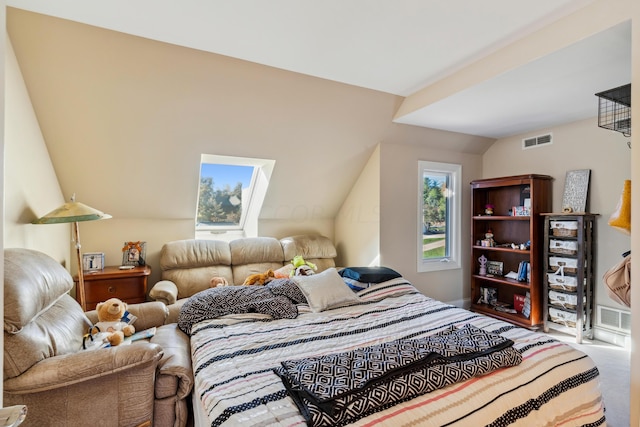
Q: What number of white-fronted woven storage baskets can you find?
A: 6